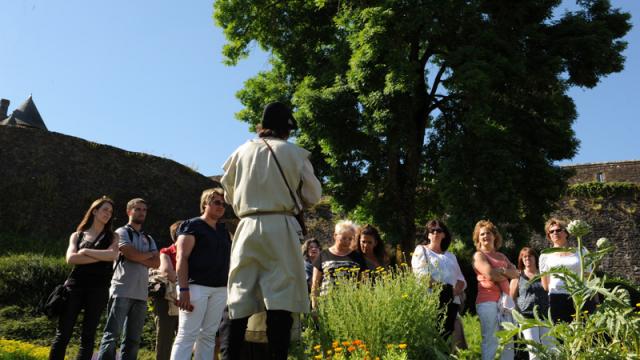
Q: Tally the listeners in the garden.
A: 11